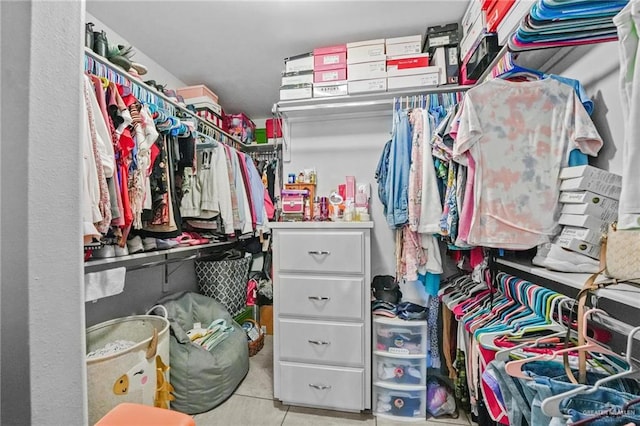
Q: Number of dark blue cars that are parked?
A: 0